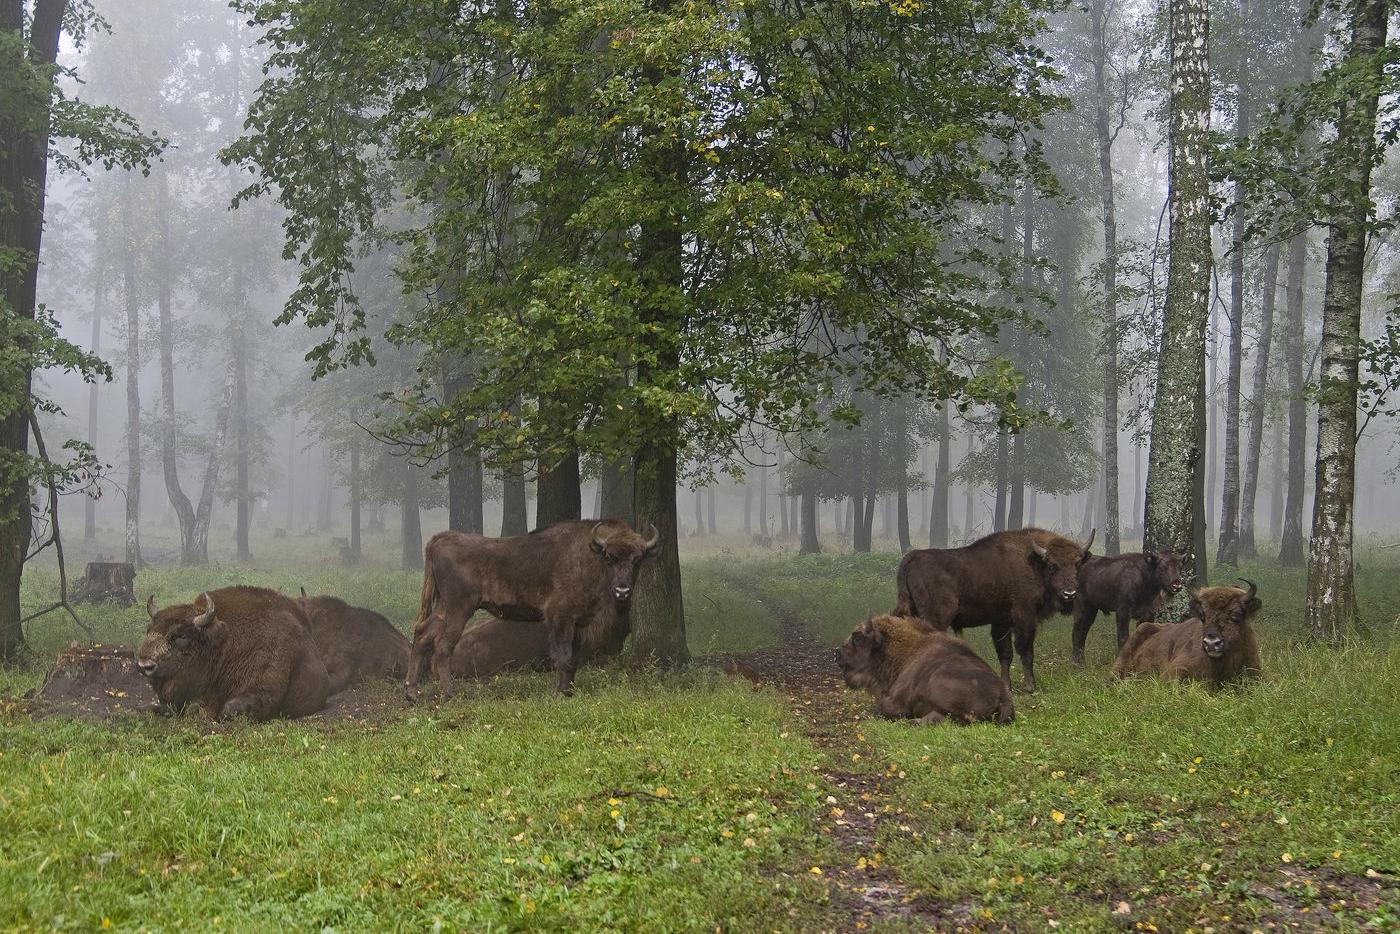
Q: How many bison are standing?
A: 3